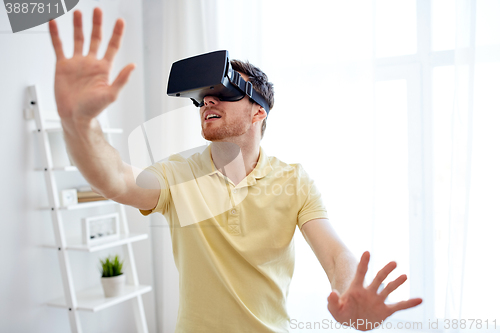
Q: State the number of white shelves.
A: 5